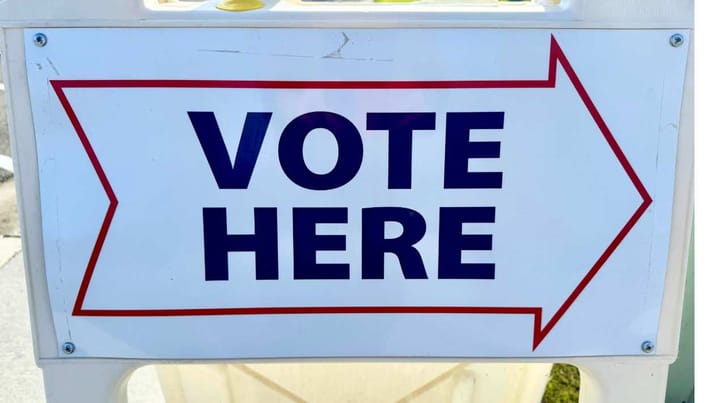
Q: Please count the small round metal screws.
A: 4